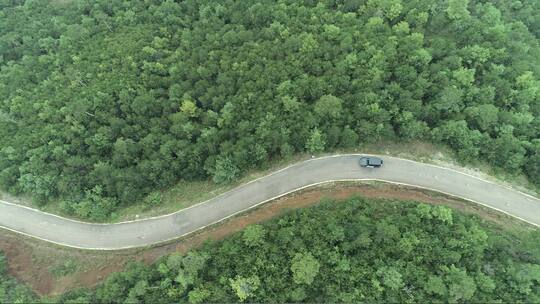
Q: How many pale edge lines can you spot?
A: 2